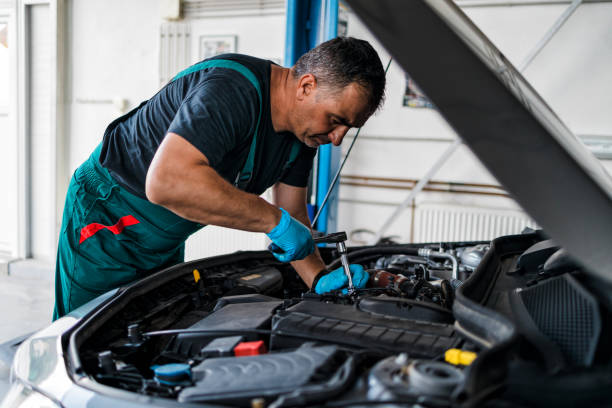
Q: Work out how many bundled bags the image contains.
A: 0